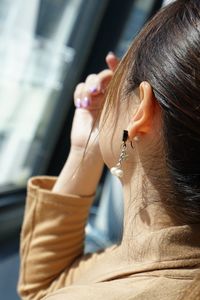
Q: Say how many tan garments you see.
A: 1